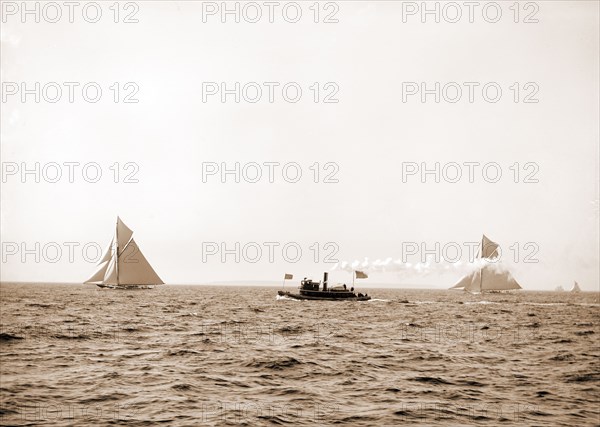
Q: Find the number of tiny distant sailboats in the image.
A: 2